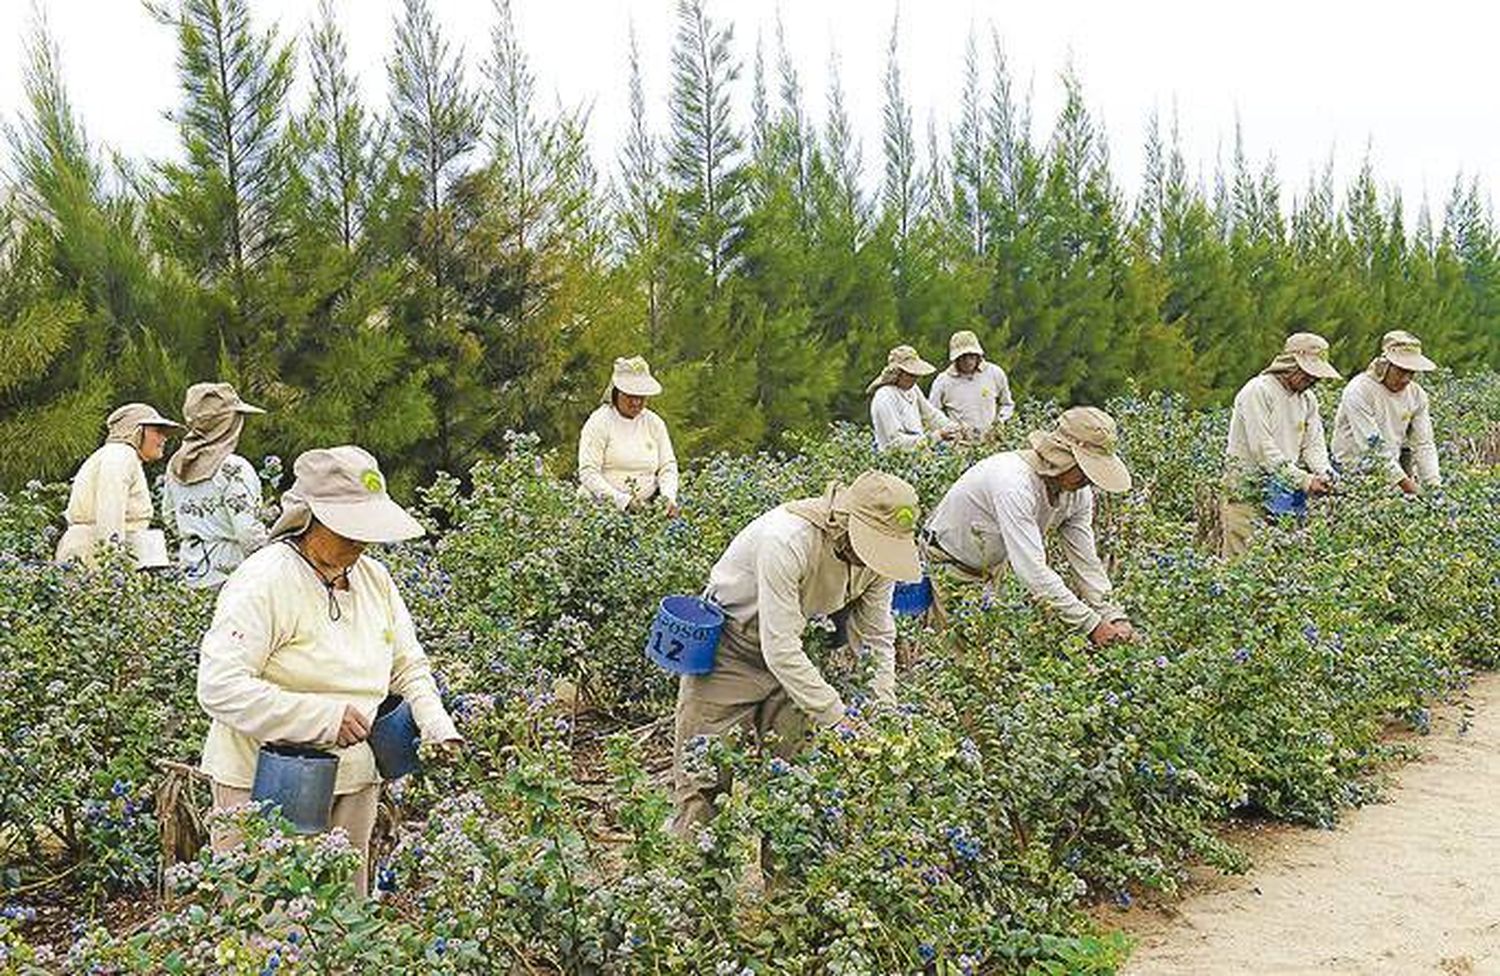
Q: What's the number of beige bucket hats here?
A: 10